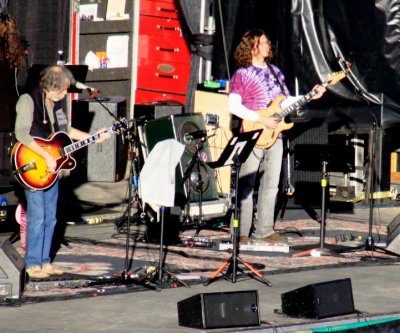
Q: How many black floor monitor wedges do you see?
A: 2